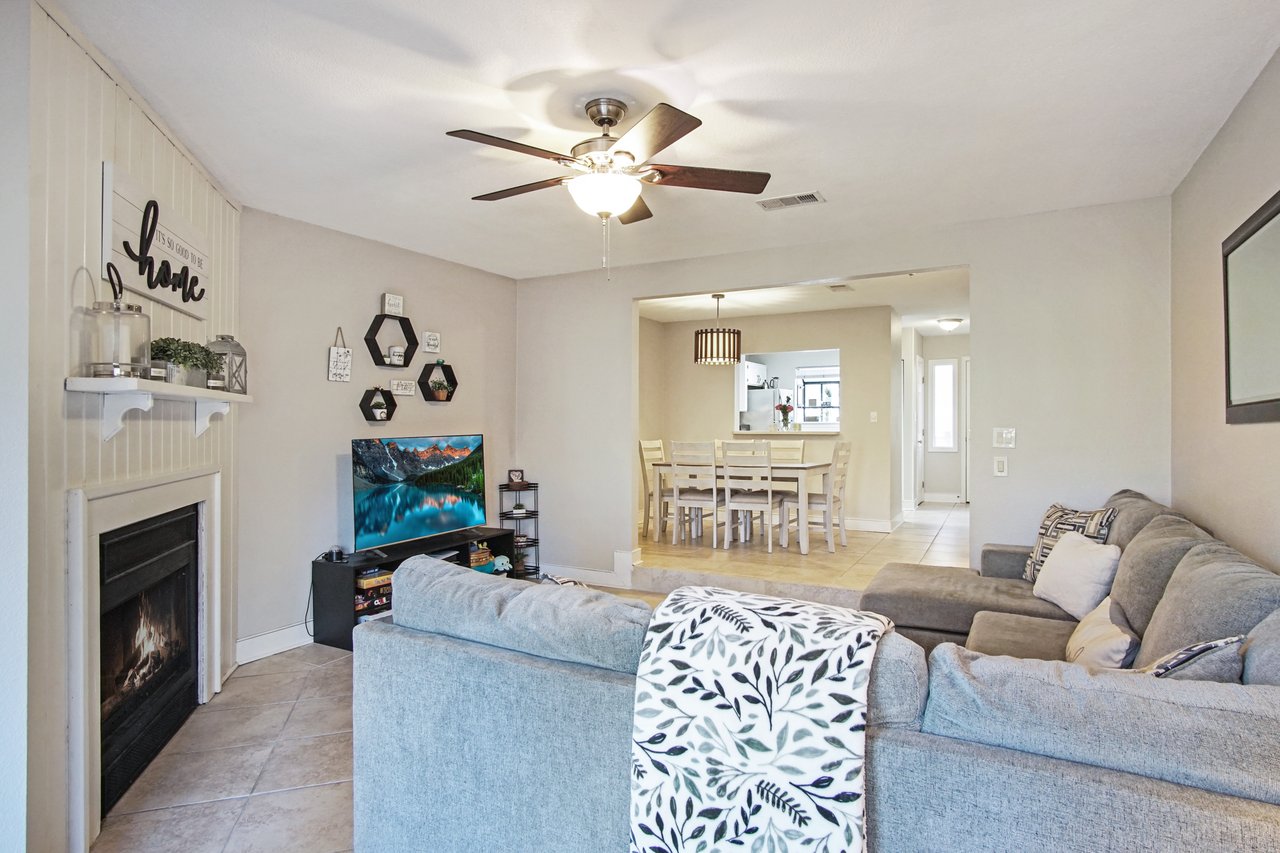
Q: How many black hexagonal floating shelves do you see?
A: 3